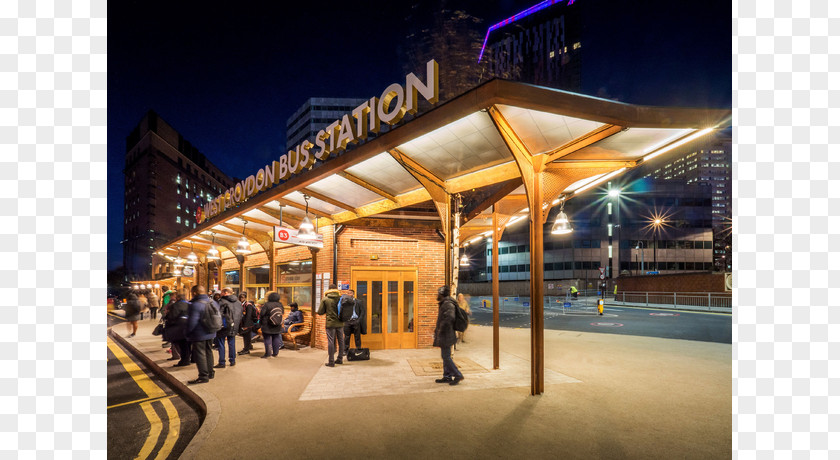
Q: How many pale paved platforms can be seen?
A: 1